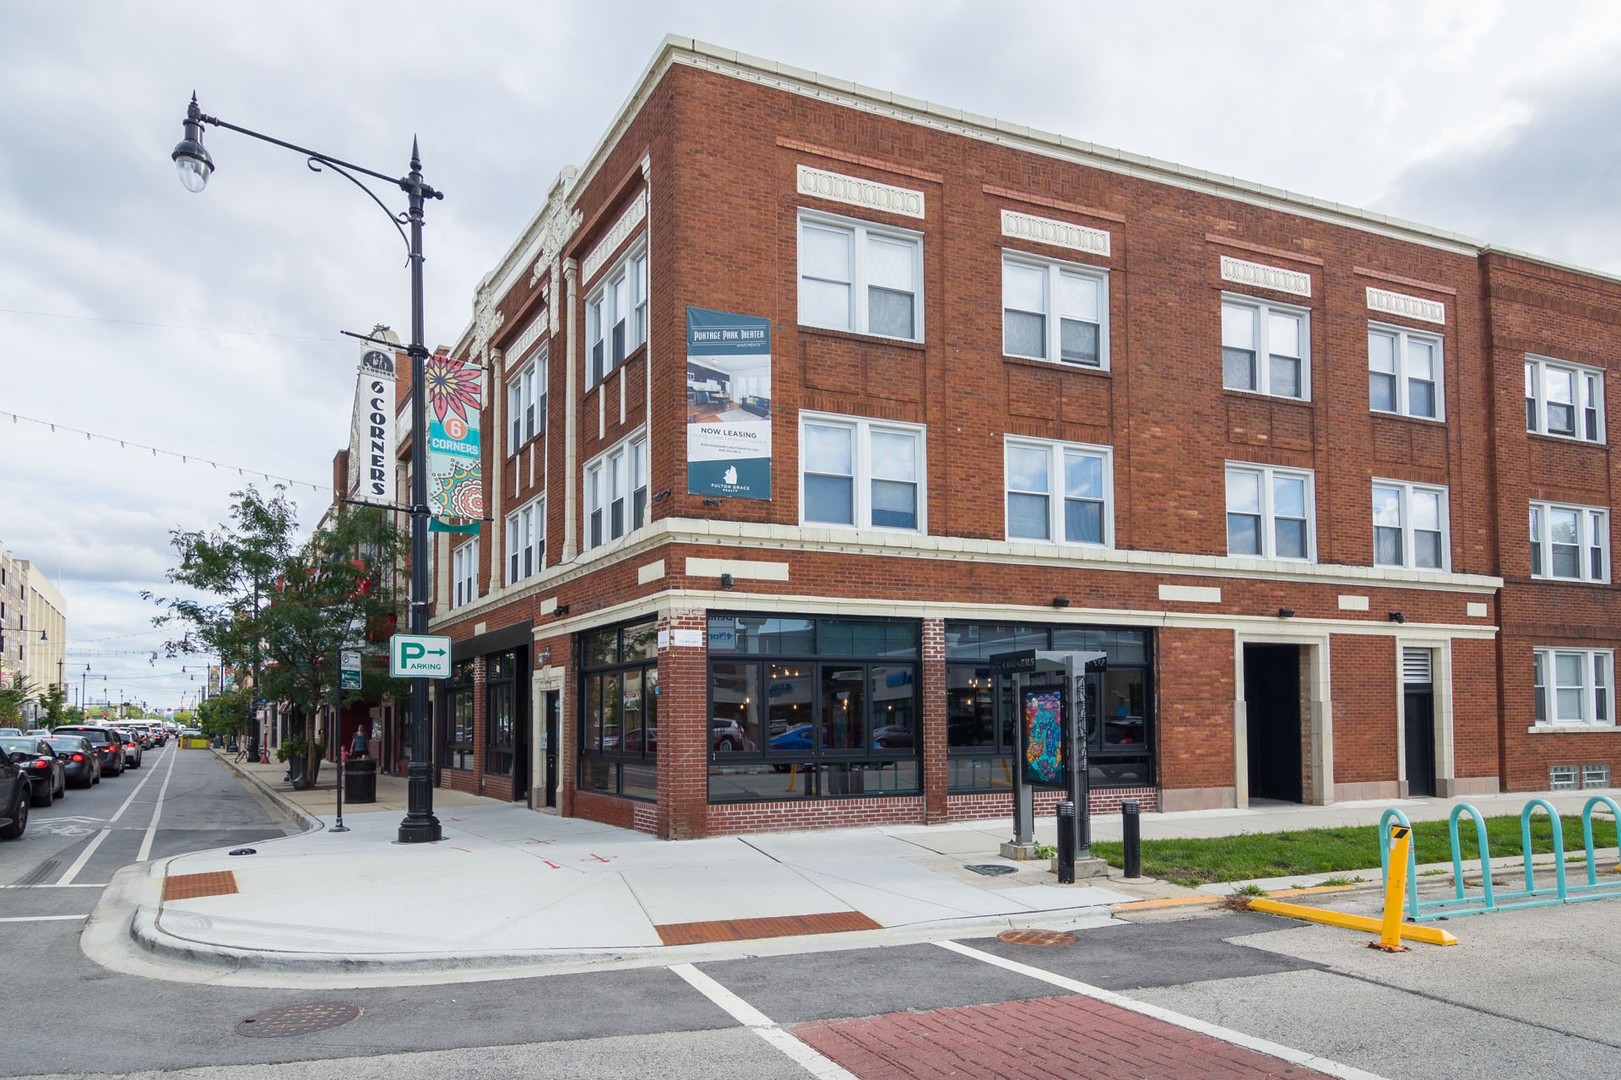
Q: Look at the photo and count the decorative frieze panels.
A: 6